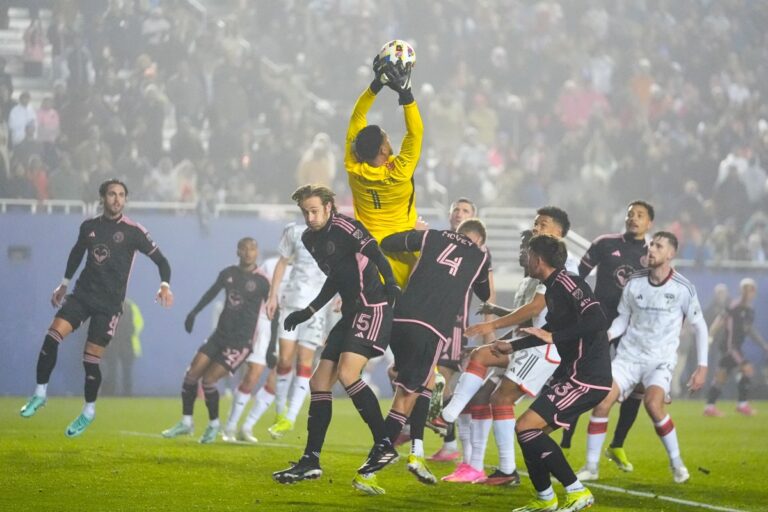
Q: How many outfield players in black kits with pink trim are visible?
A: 8